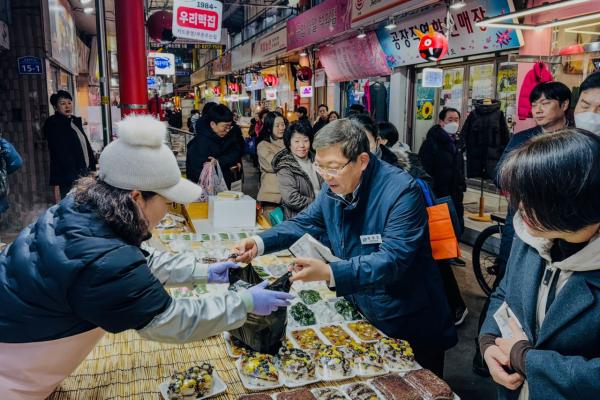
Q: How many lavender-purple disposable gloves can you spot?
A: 2